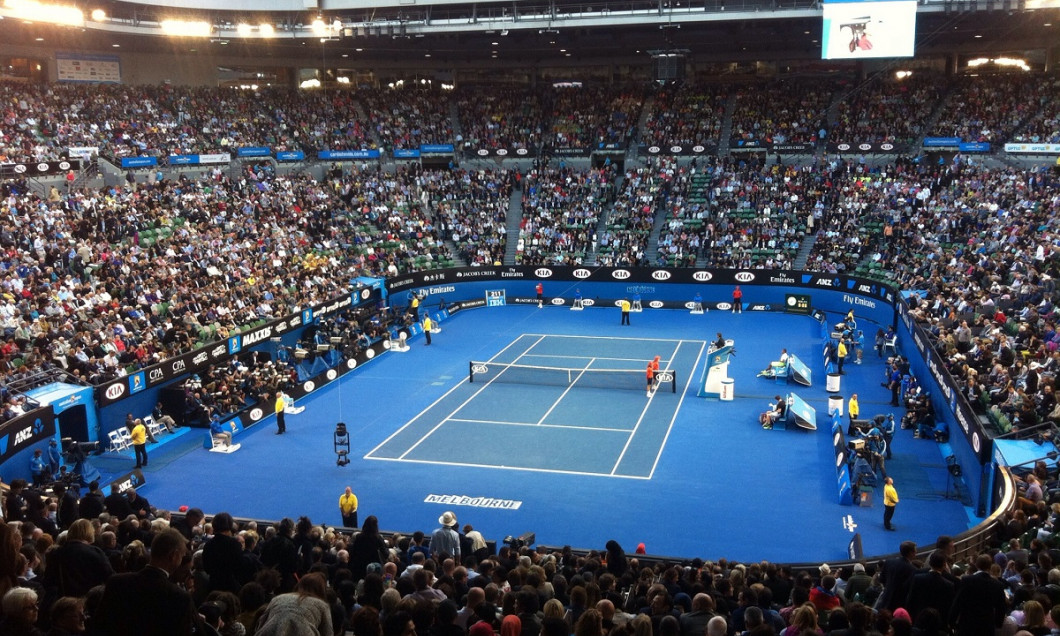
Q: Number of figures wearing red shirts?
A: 4